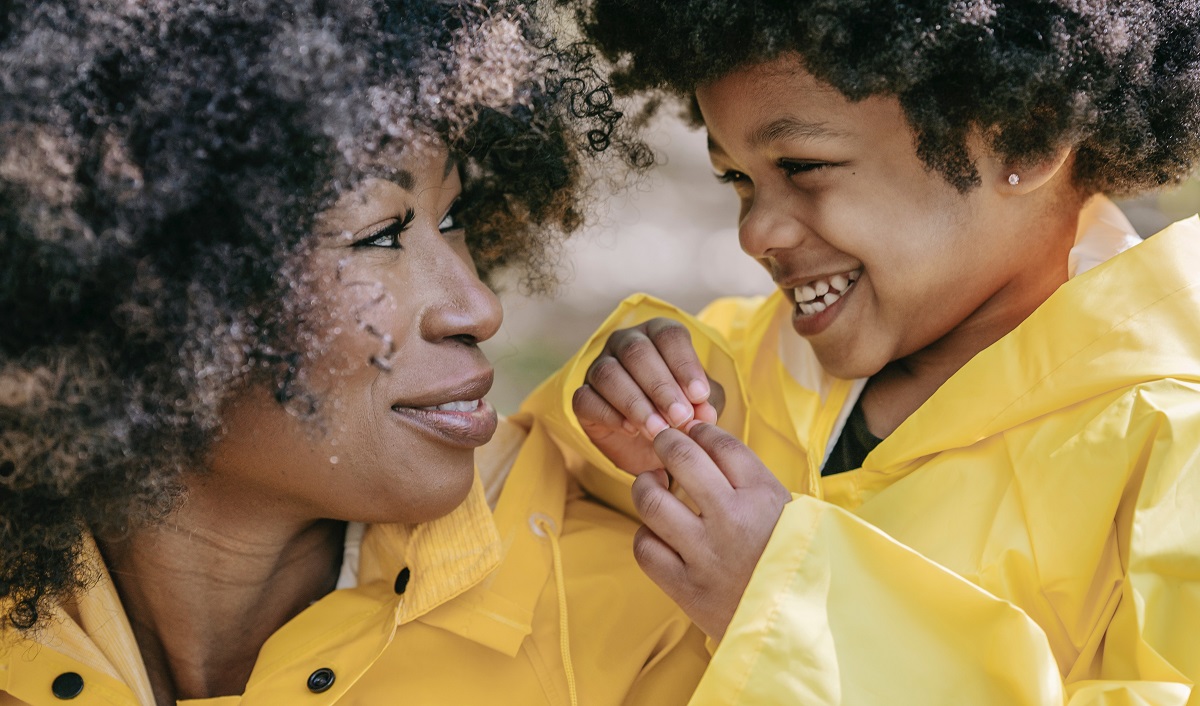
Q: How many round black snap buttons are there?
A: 3